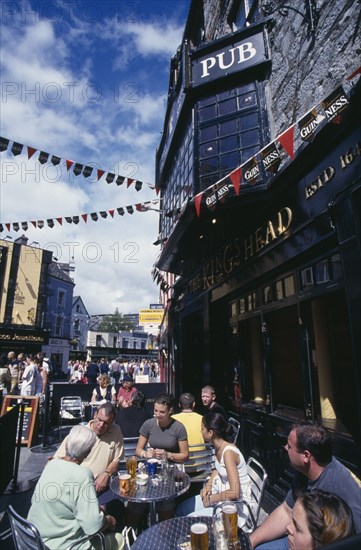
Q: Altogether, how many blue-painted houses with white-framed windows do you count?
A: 2